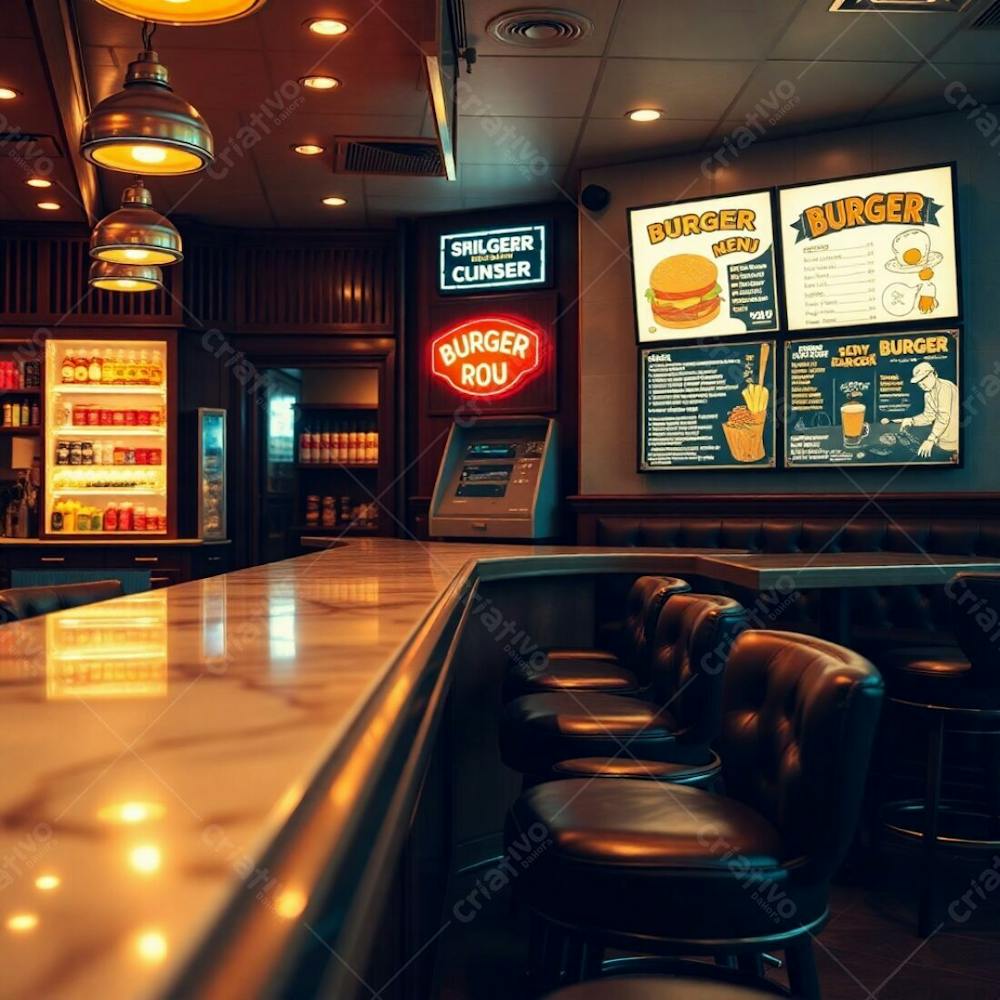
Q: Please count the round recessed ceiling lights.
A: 8